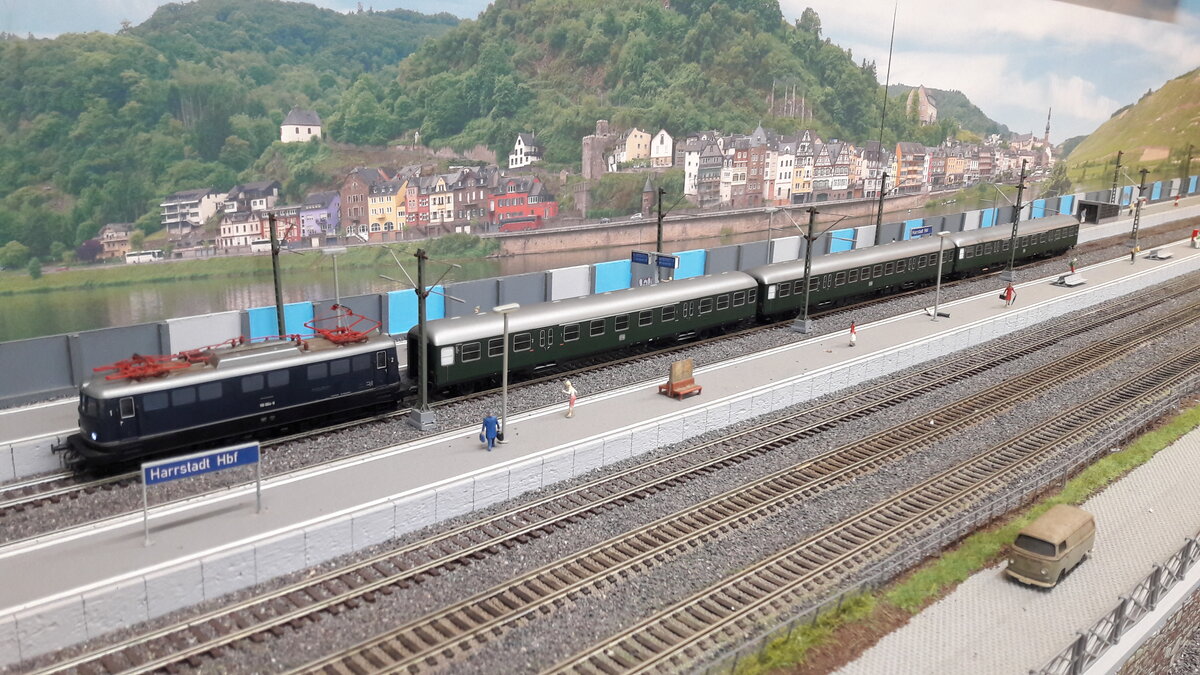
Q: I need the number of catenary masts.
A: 9